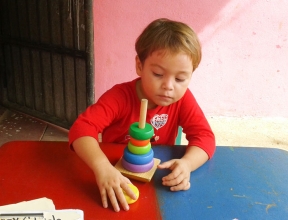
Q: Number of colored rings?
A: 6